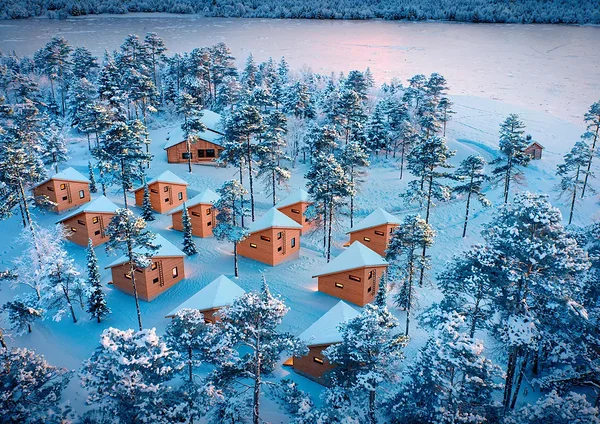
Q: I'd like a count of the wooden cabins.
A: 13